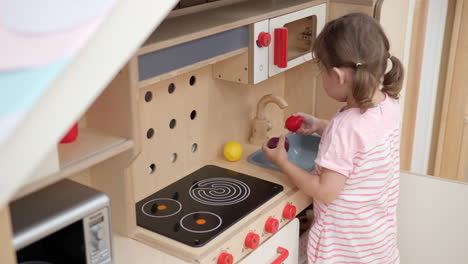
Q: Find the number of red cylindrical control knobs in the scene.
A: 5